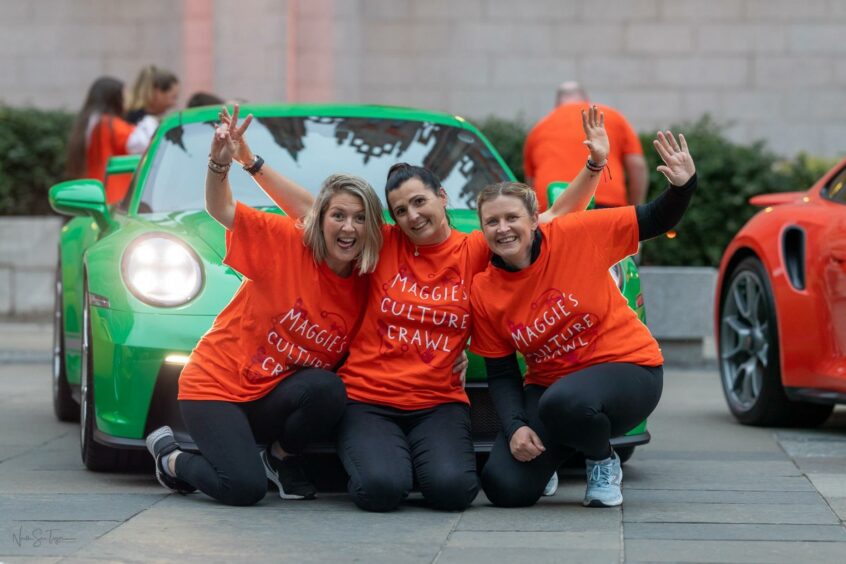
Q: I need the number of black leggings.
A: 3